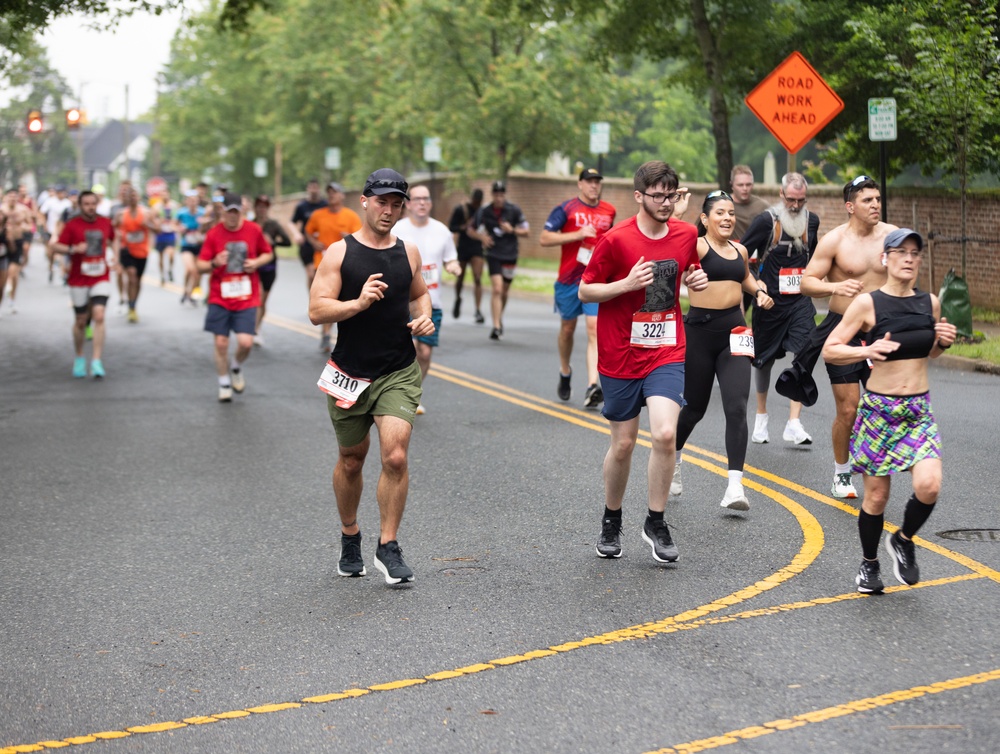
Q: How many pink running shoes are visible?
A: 0